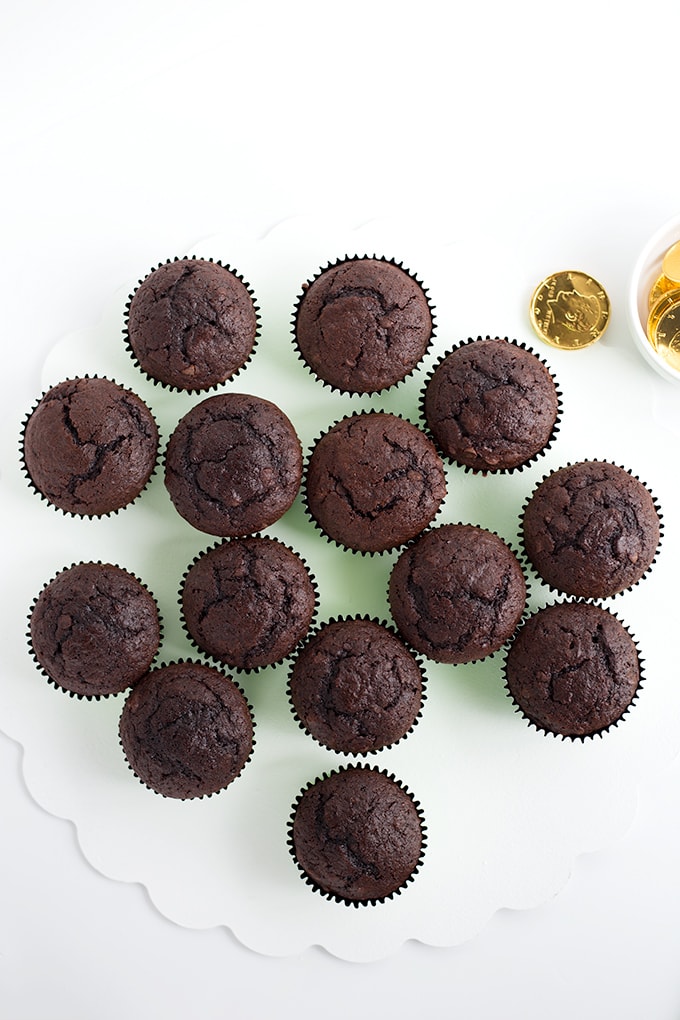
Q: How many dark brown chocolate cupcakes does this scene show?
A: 14